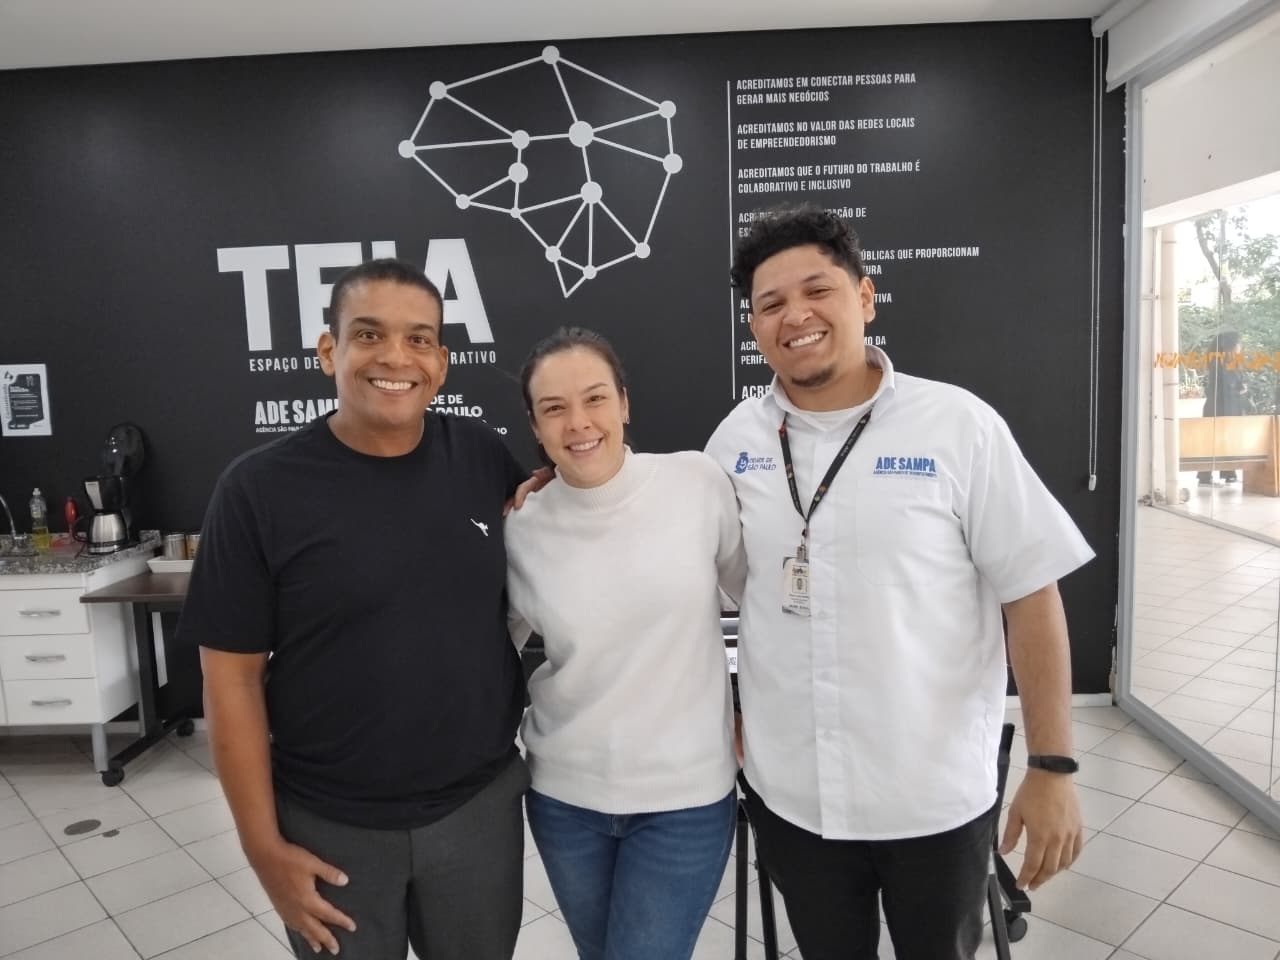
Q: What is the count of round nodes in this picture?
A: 14